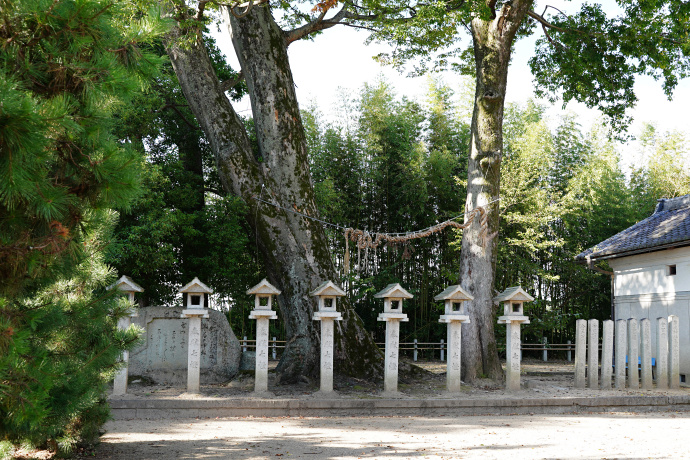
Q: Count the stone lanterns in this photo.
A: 7